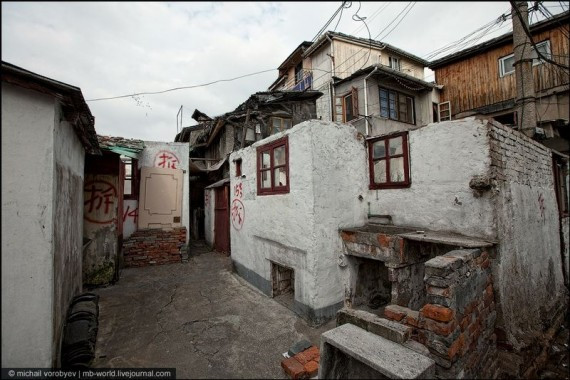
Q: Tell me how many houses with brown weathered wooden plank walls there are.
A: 1